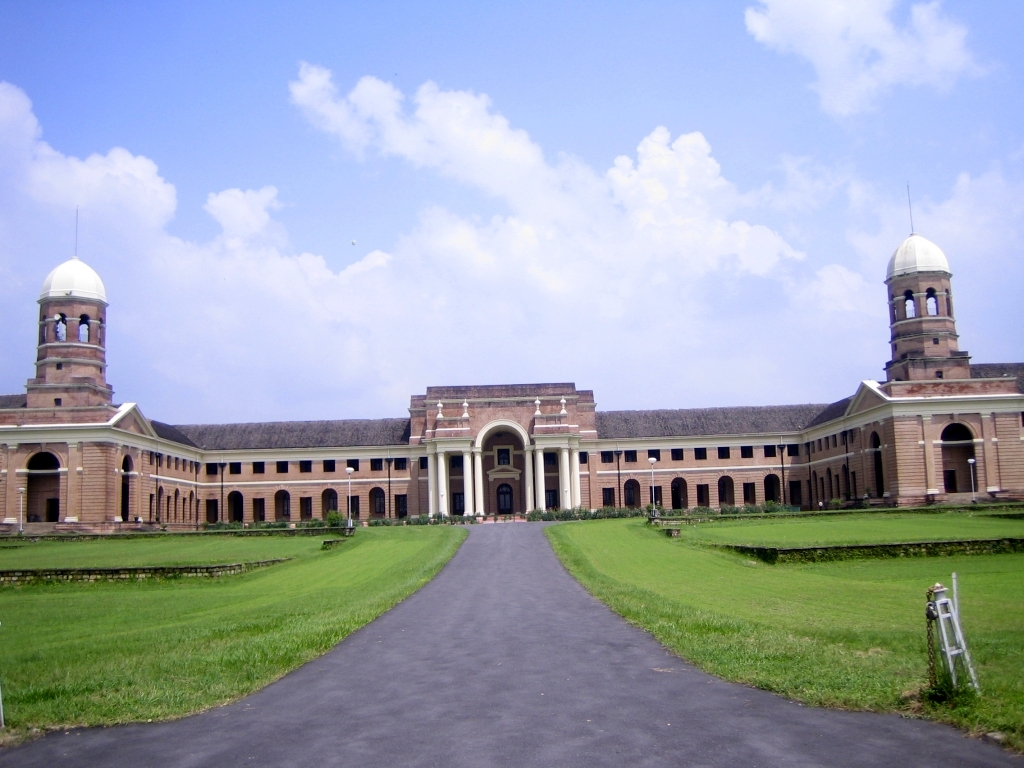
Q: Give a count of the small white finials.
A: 4